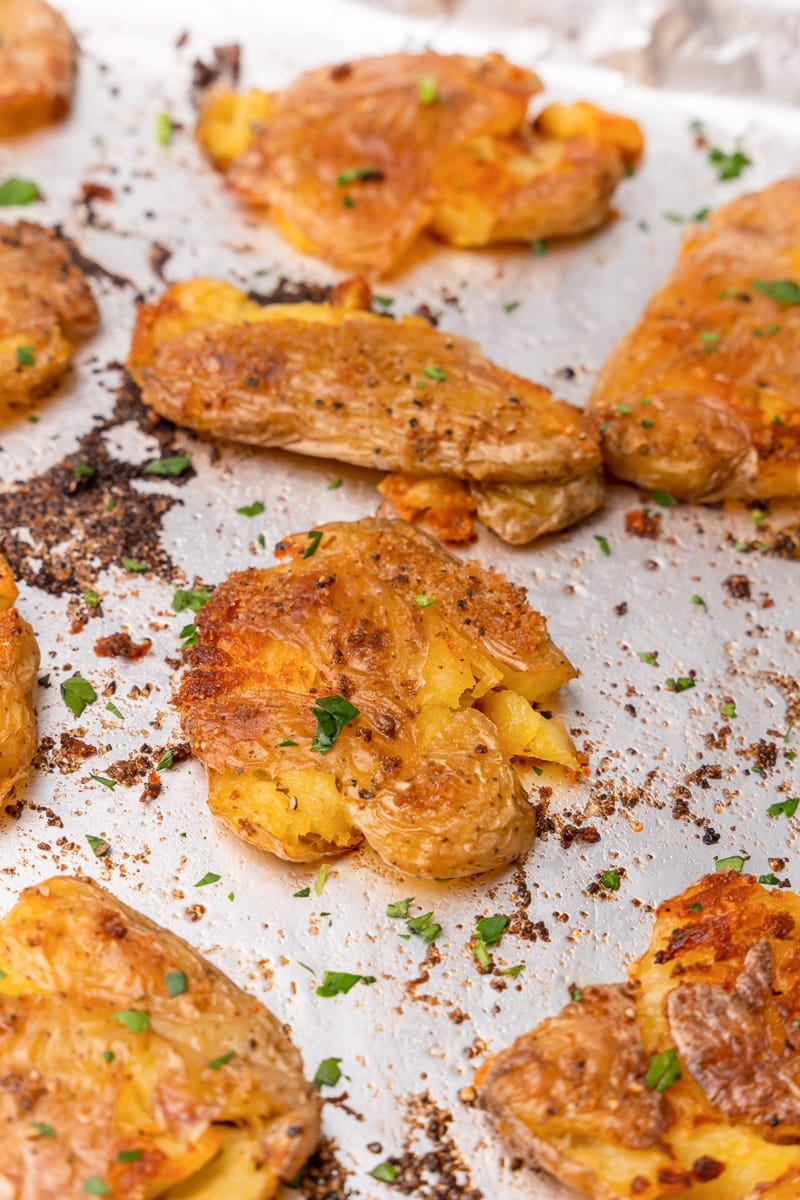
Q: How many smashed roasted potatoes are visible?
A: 9